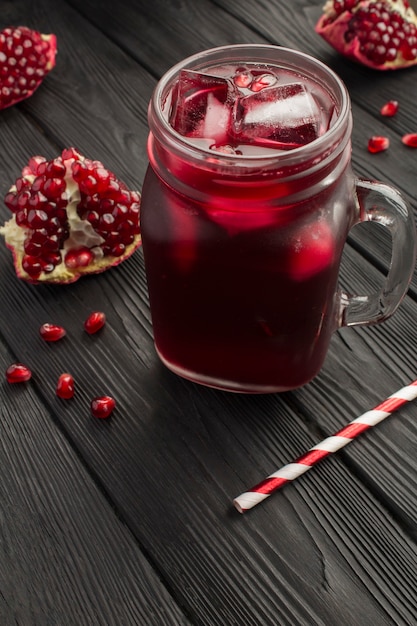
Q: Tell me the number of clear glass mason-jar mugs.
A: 1